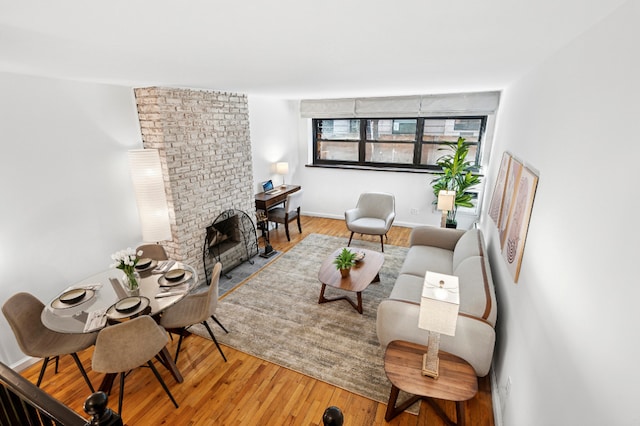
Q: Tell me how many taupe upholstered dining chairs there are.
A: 4